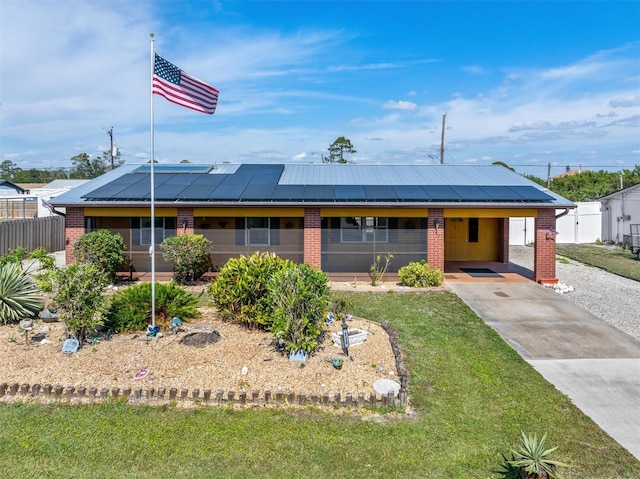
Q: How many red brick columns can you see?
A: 5